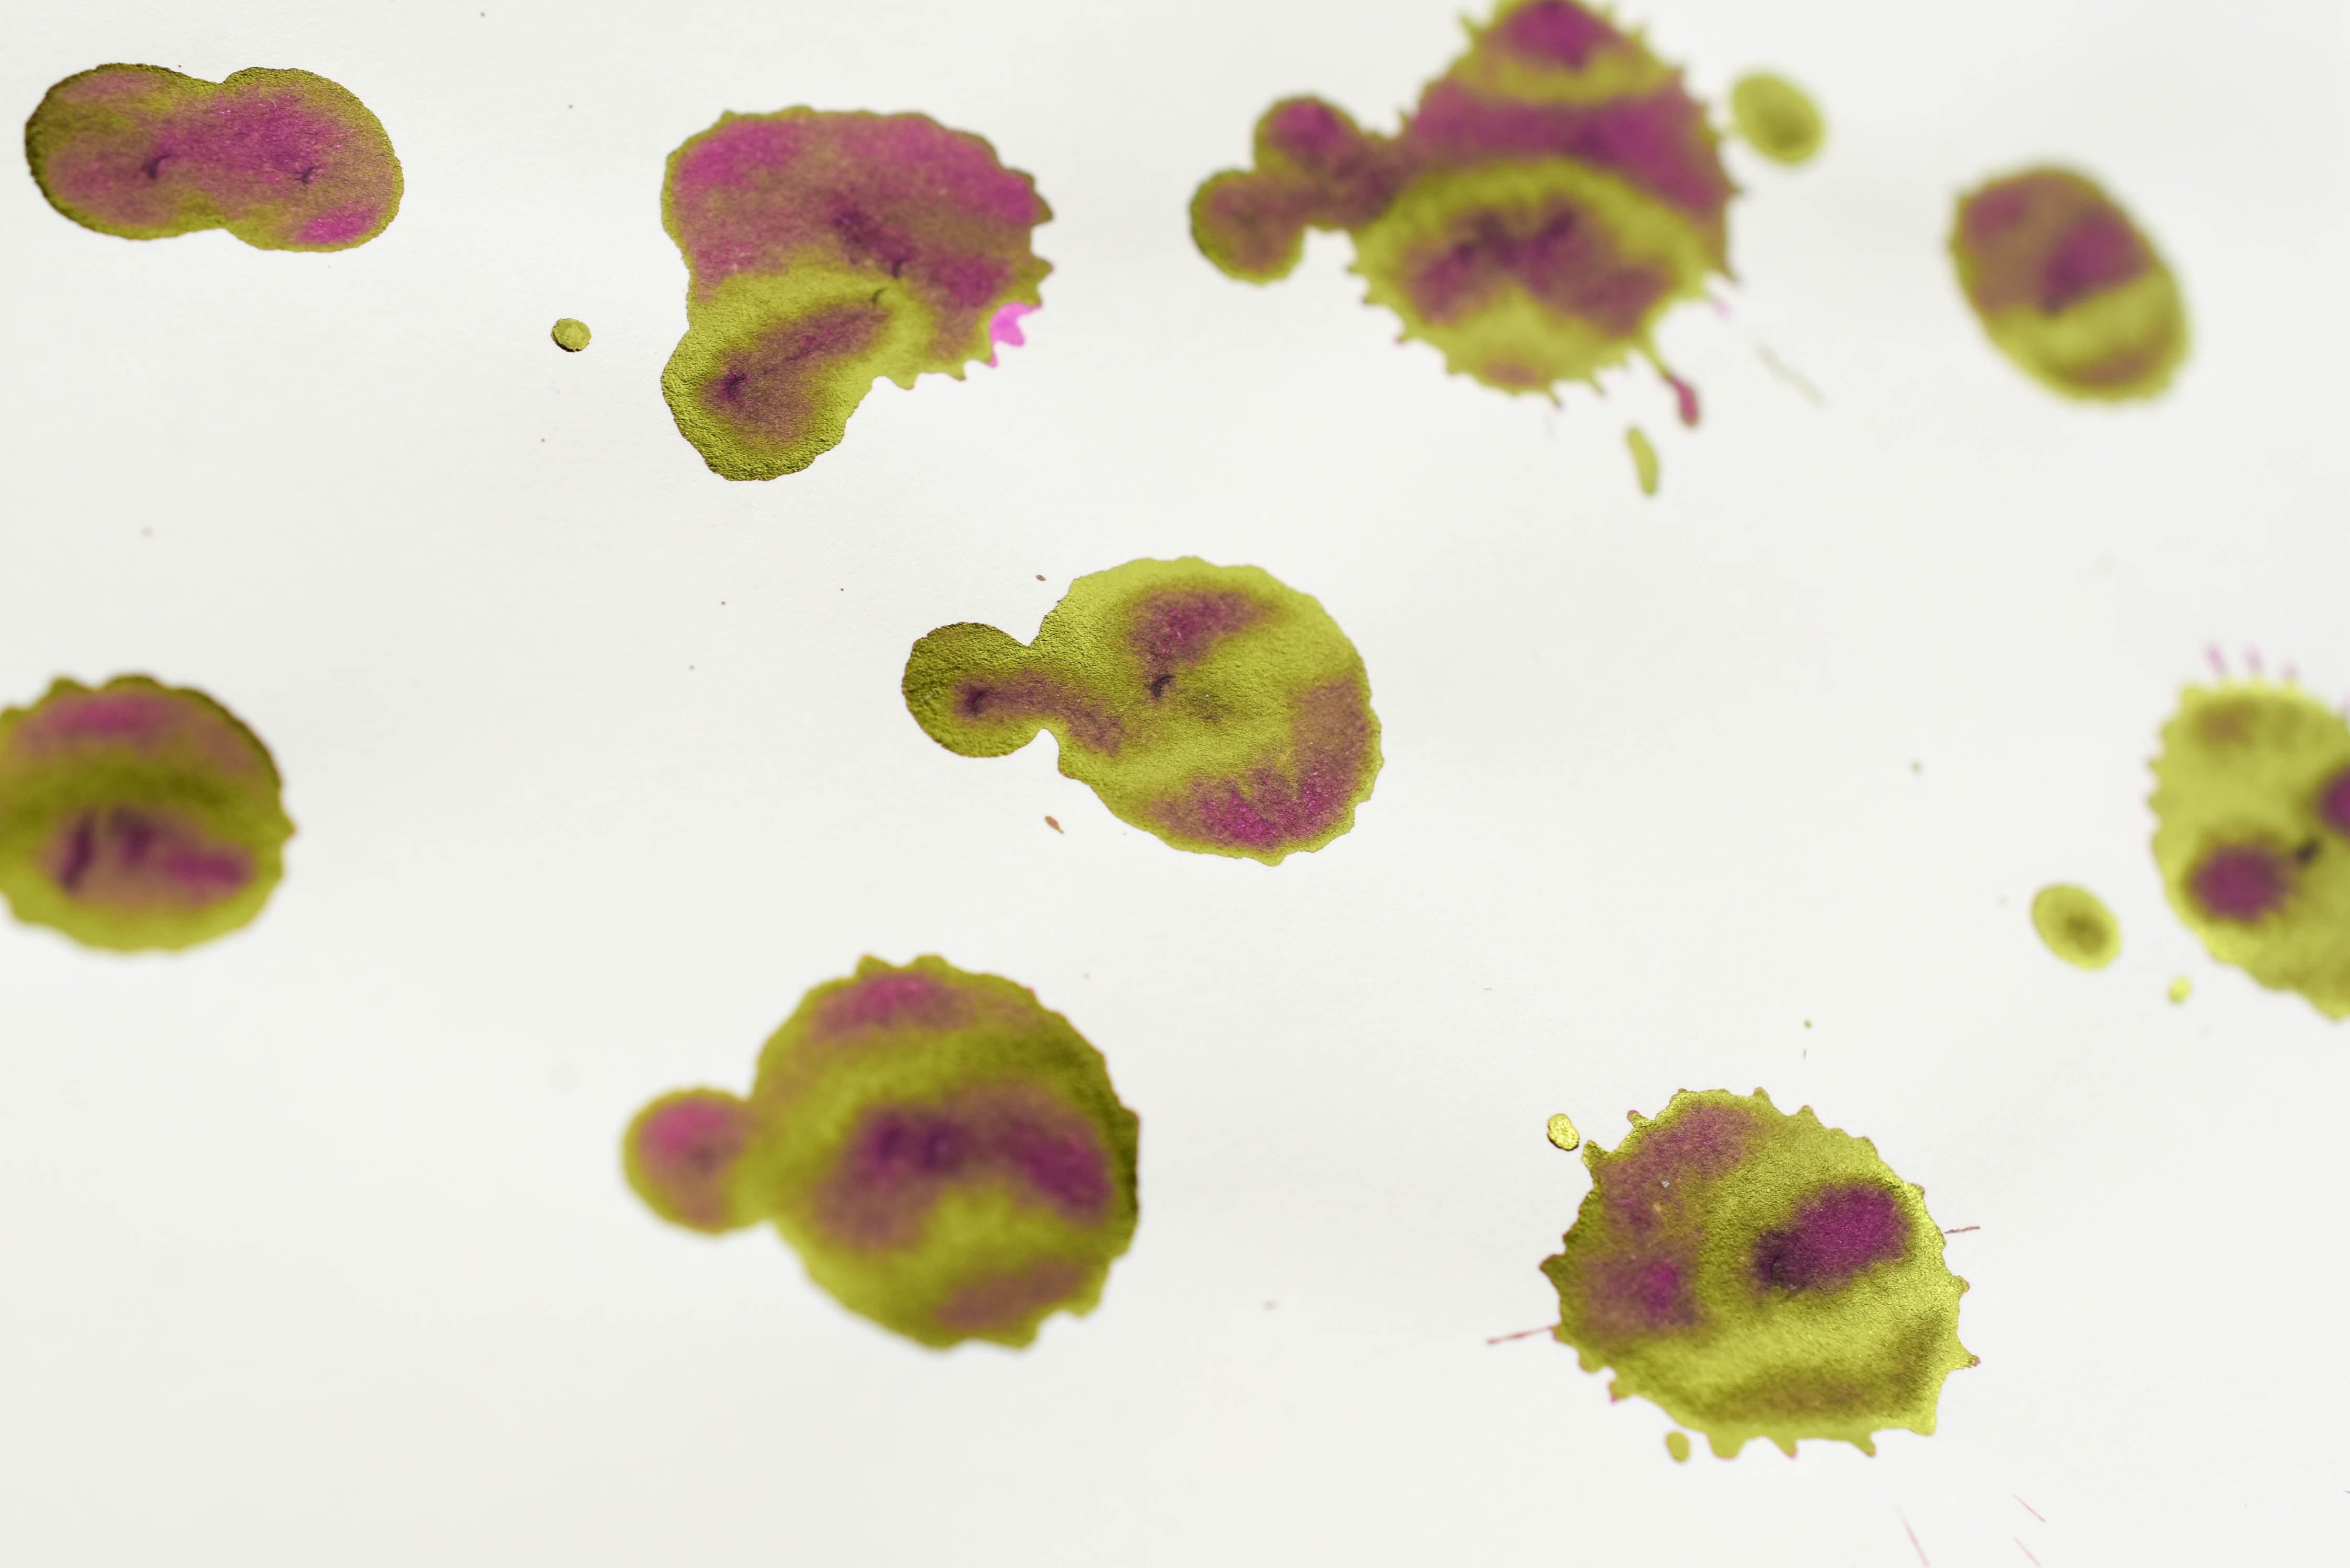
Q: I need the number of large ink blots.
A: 9